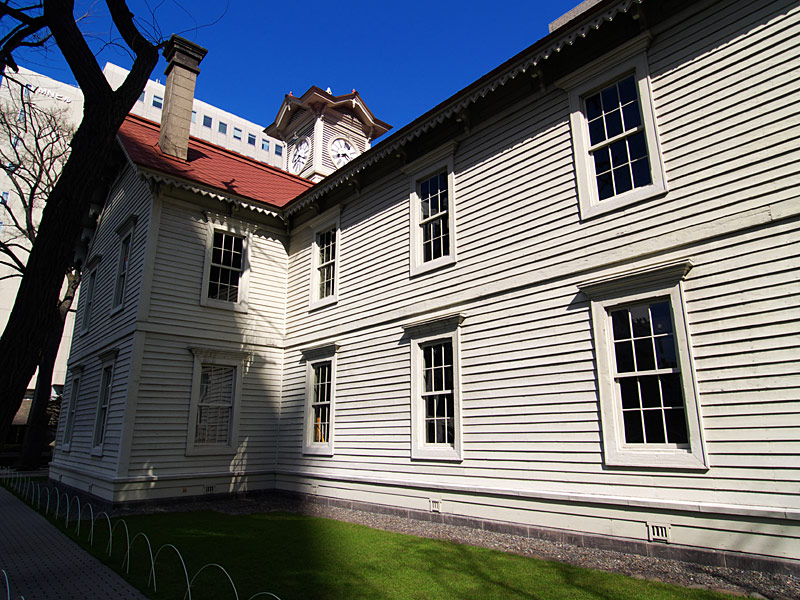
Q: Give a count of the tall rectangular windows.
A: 12